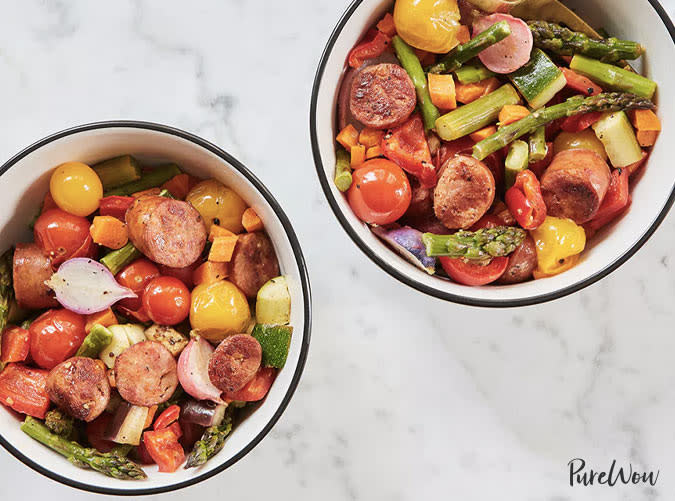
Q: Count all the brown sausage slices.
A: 9